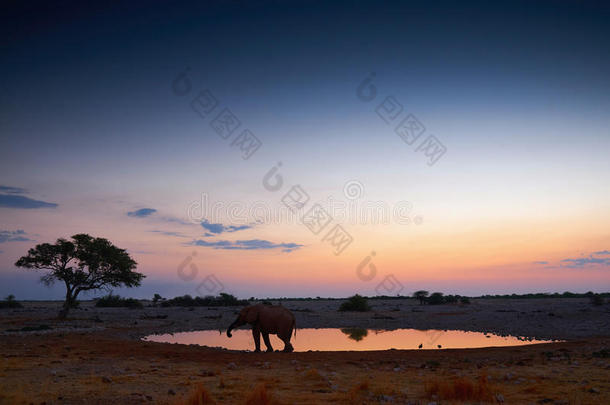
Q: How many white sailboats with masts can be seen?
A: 0